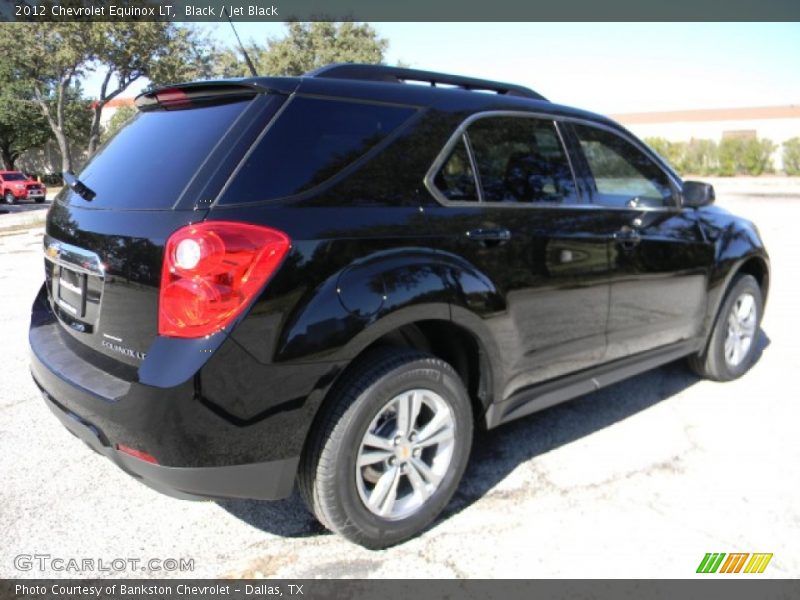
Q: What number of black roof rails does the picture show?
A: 1